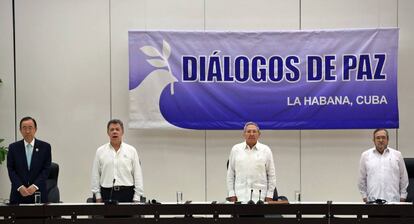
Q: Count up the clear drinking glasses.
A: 3